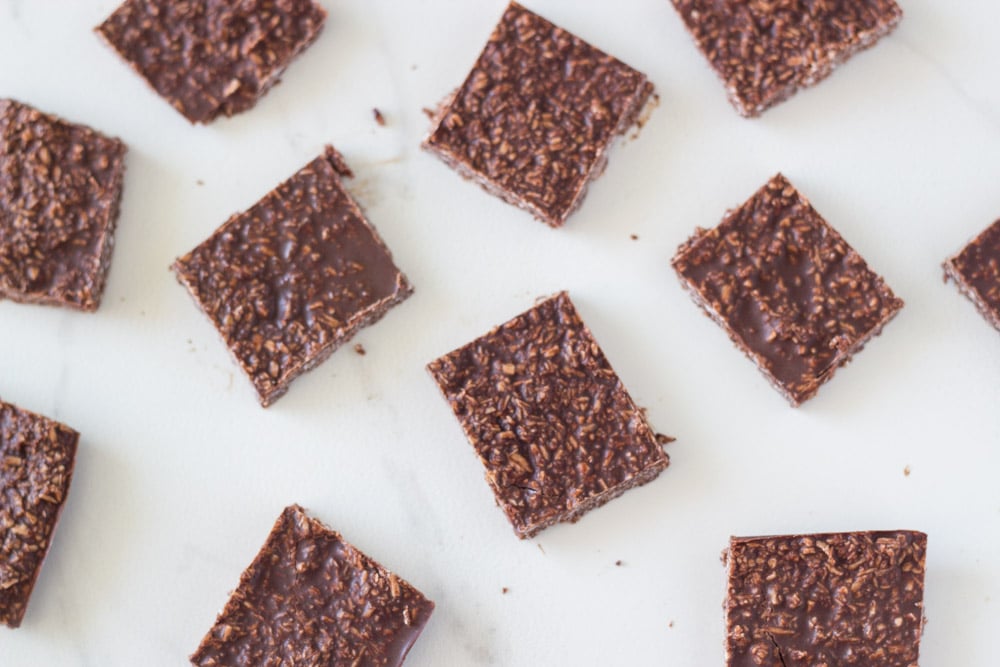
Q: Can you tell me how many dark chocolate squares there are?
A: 11